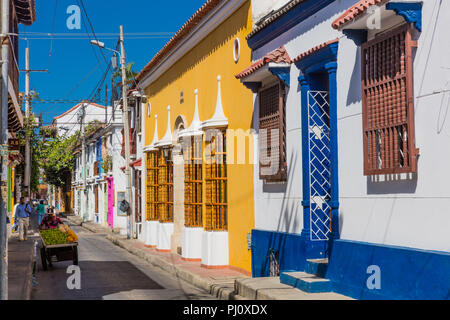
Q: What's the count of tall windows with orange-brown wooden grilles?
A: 4